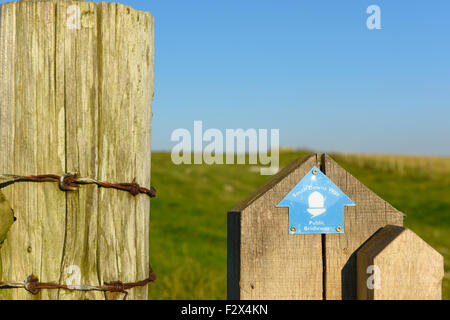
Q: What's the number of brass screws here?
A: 3